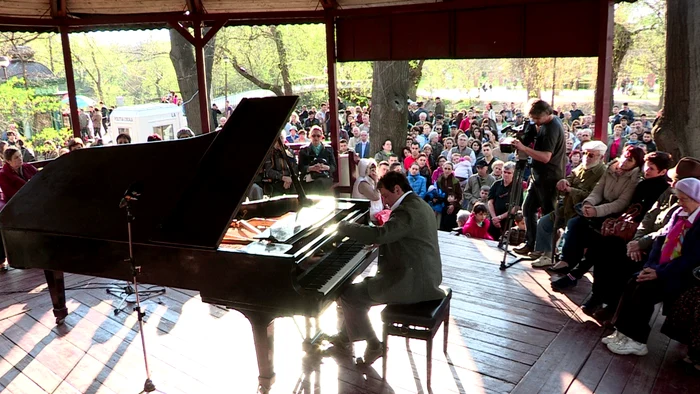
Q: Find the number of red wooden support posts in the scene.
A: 4